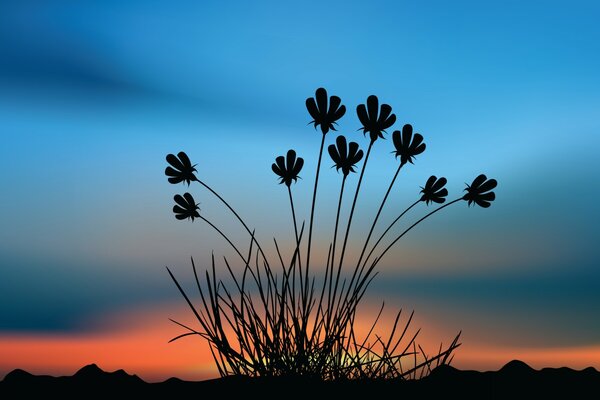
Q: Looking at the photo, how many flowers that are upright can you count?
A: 5